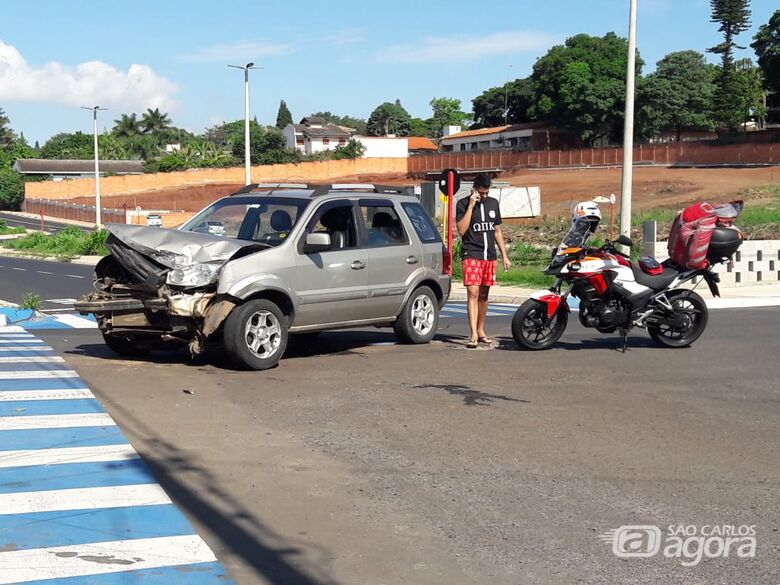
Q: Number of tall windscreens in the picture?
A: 1